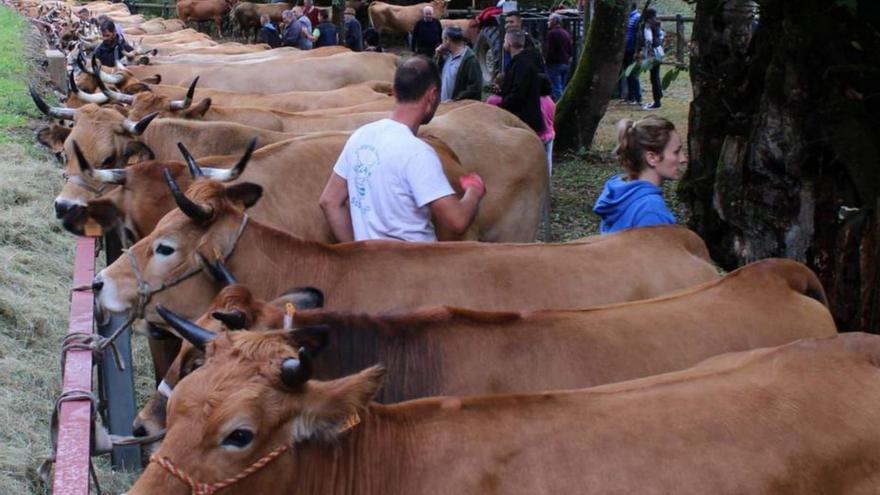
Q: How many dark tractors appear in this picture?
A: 1